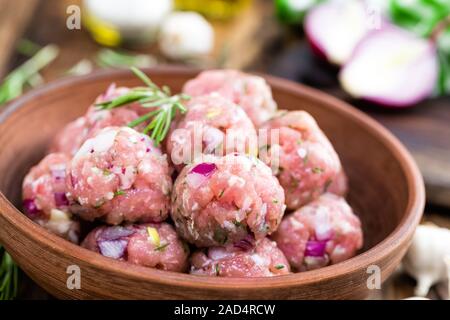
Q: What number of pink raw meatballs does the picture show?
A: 11